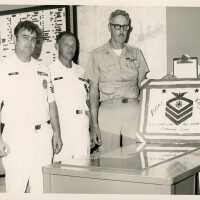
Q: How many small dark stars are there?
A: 2